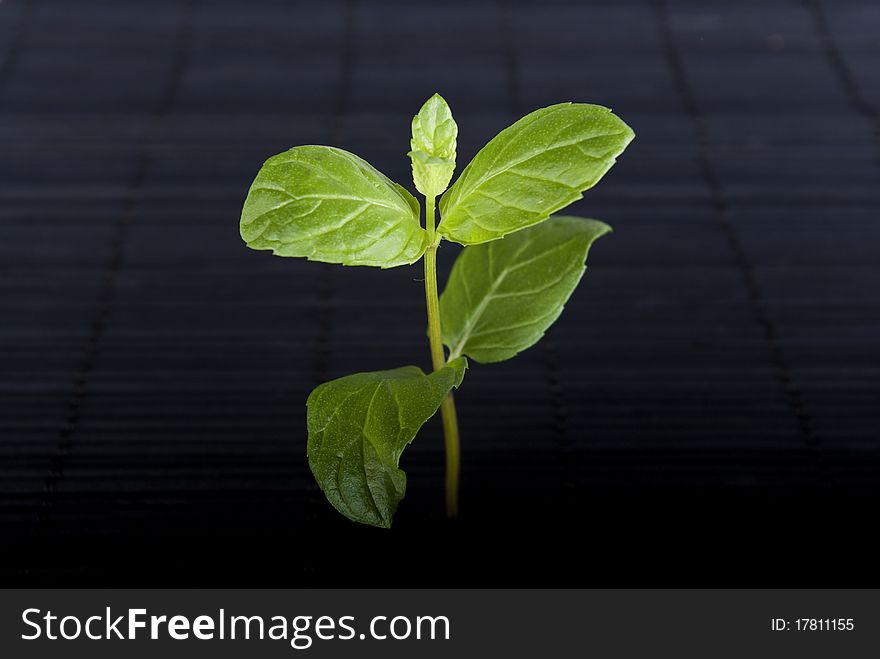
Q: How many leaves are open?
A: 4